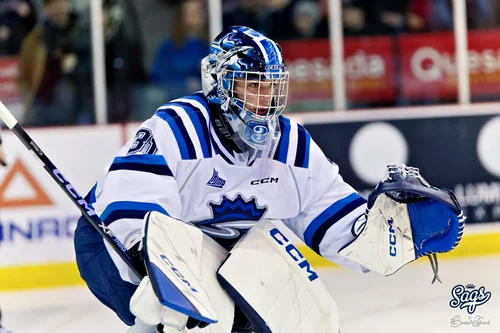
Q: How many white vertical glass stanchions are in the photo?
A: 4